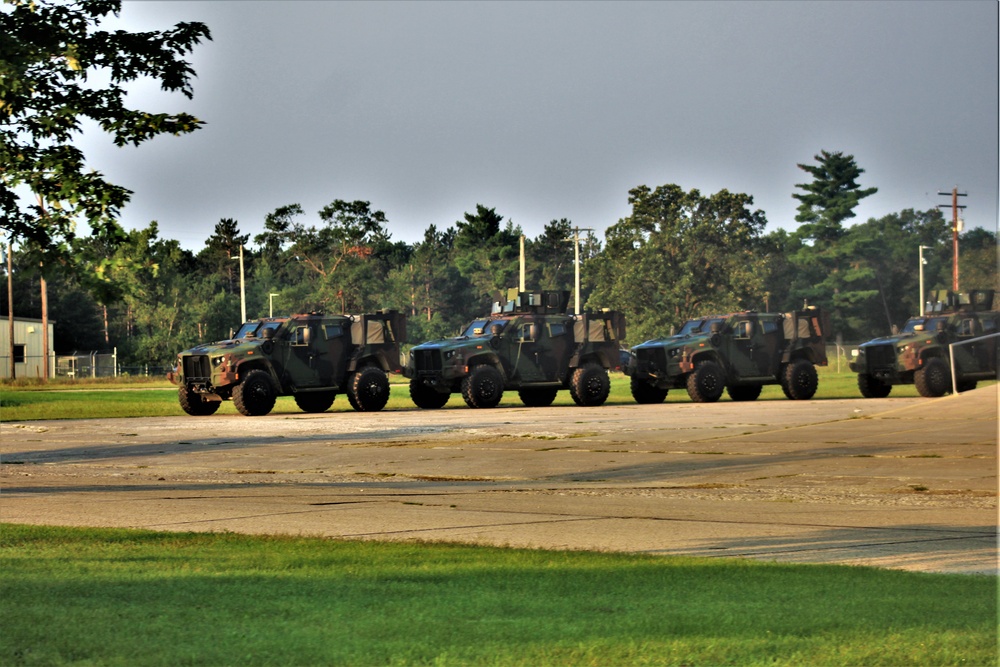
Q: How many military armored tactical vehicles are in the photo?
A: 4